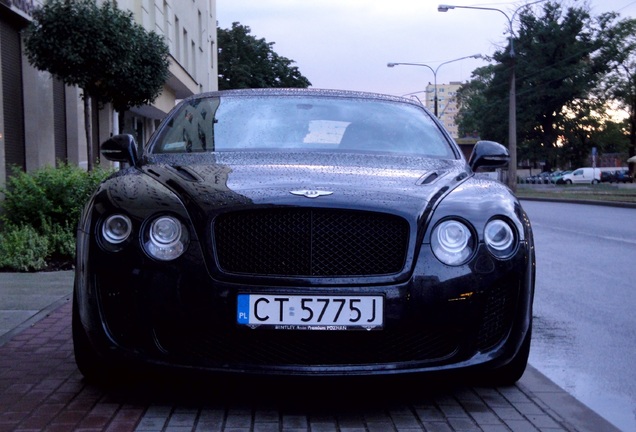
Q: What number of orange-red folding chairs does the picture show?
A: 0